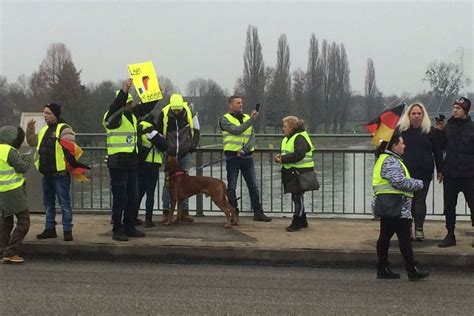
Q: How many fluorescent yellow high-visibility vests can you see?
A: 8